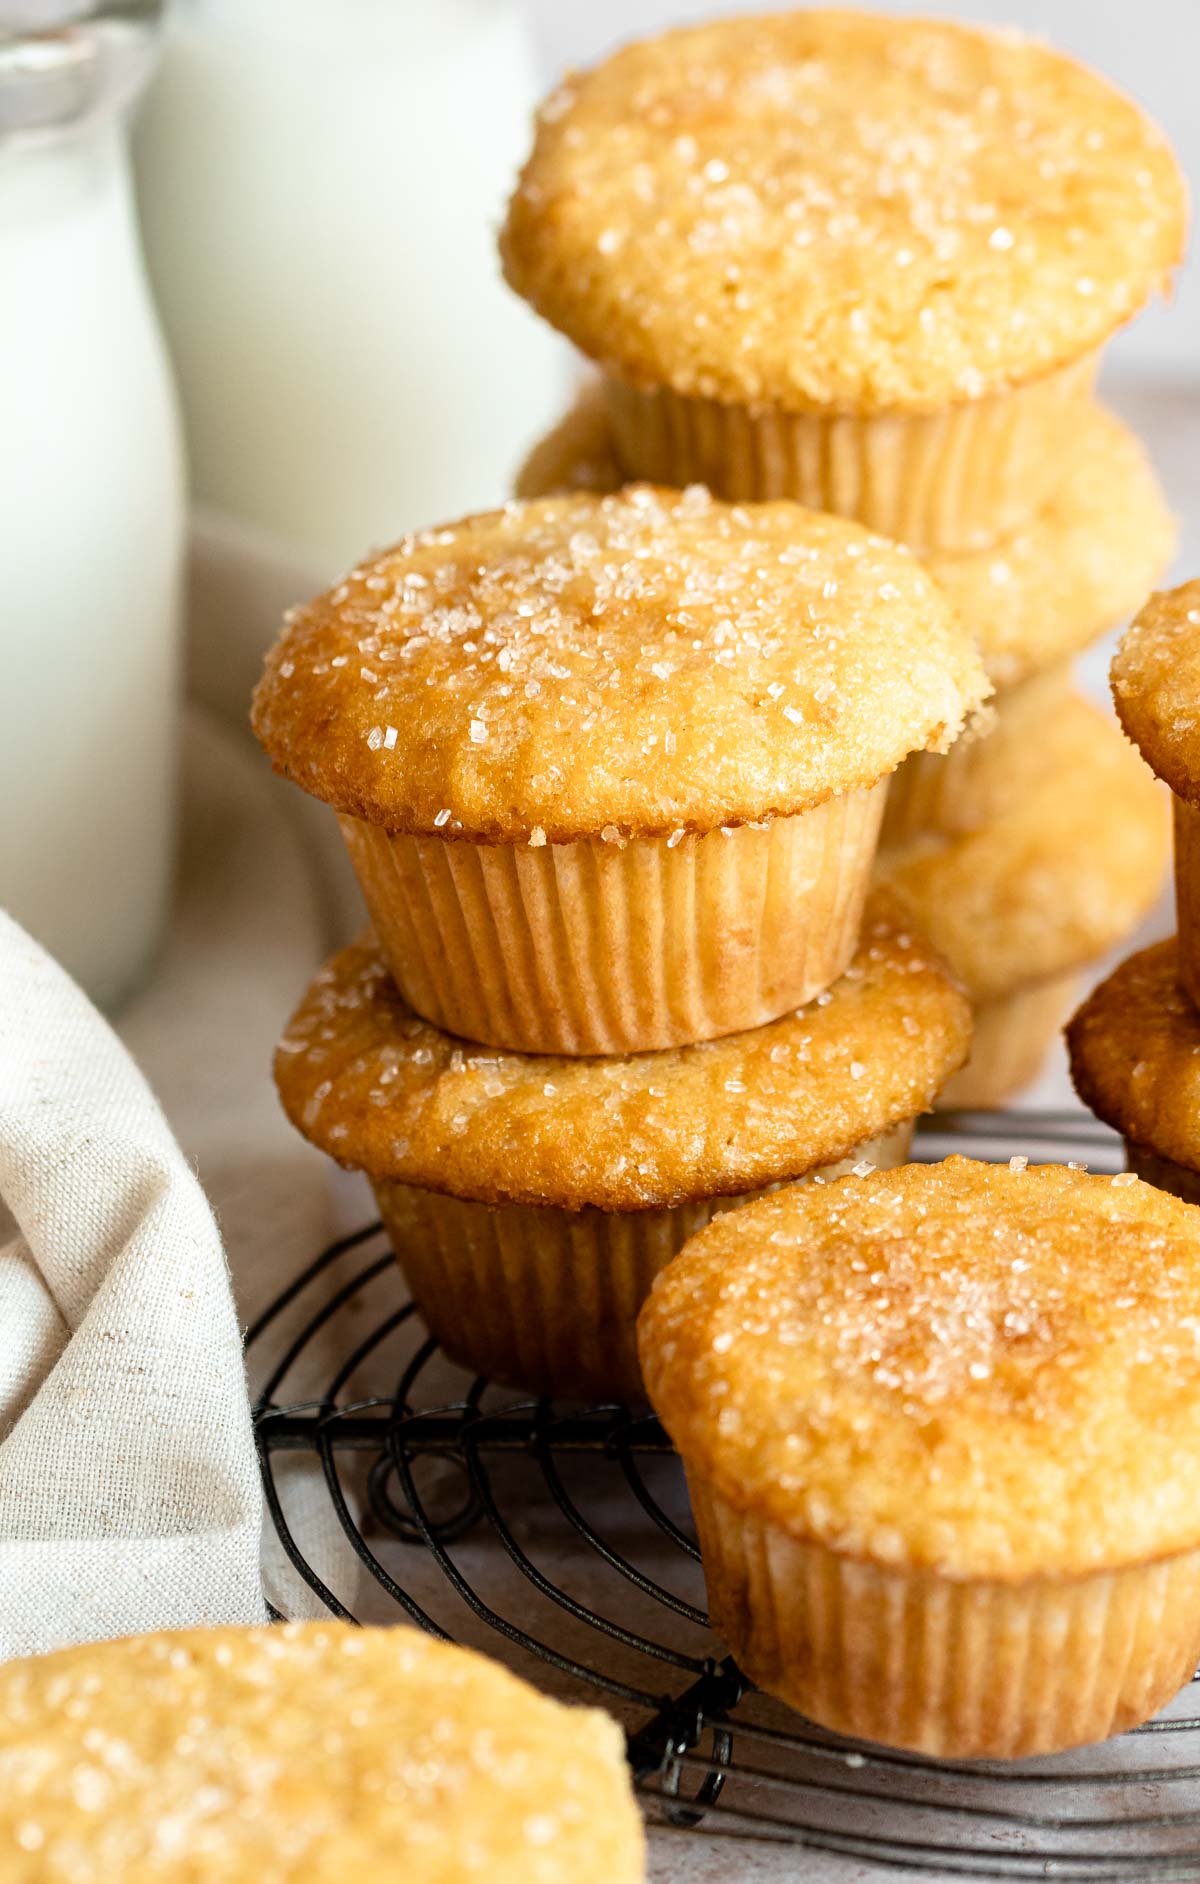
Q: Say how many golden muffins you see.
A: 9